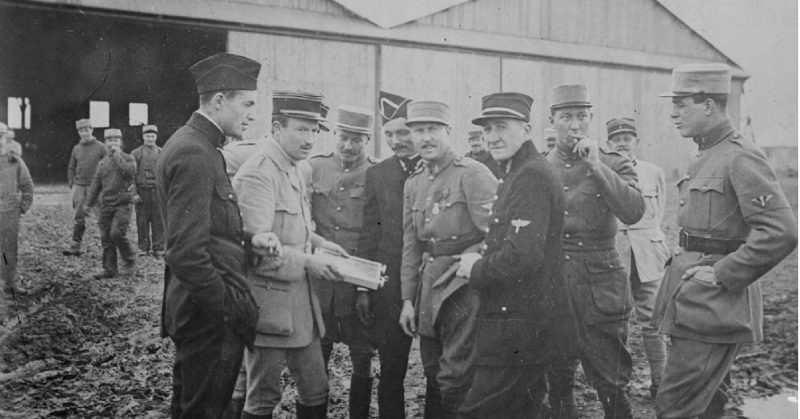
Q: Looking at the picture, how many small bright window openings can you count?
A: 3